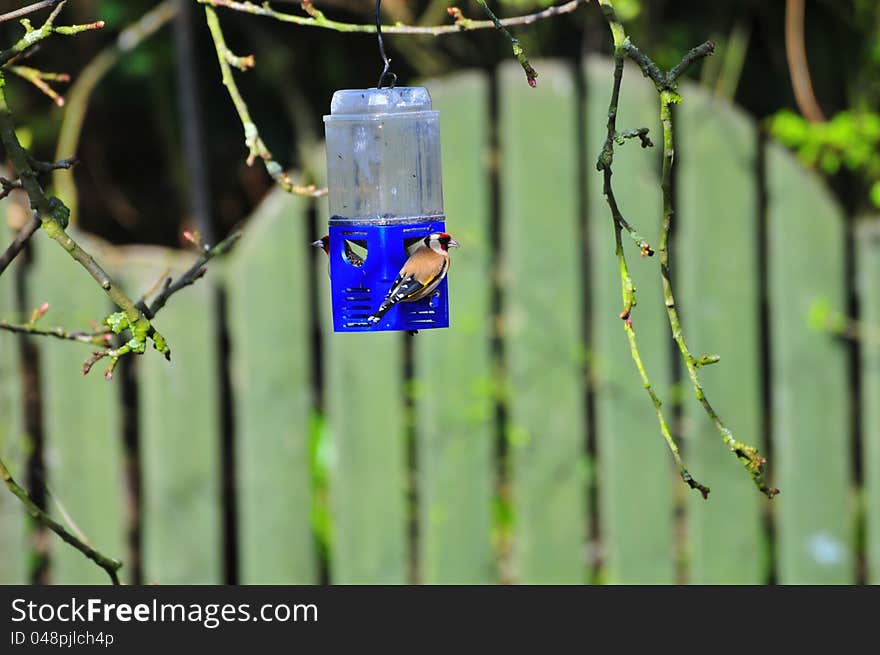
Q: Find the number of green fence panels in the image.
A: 11